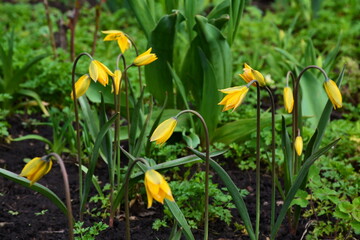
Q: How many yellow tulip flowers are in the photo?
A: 13